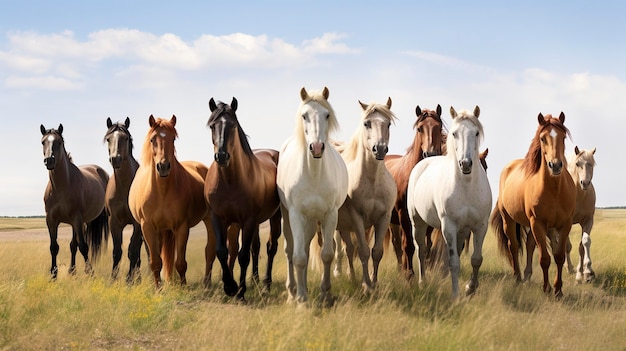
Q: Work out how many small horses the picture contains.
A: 1